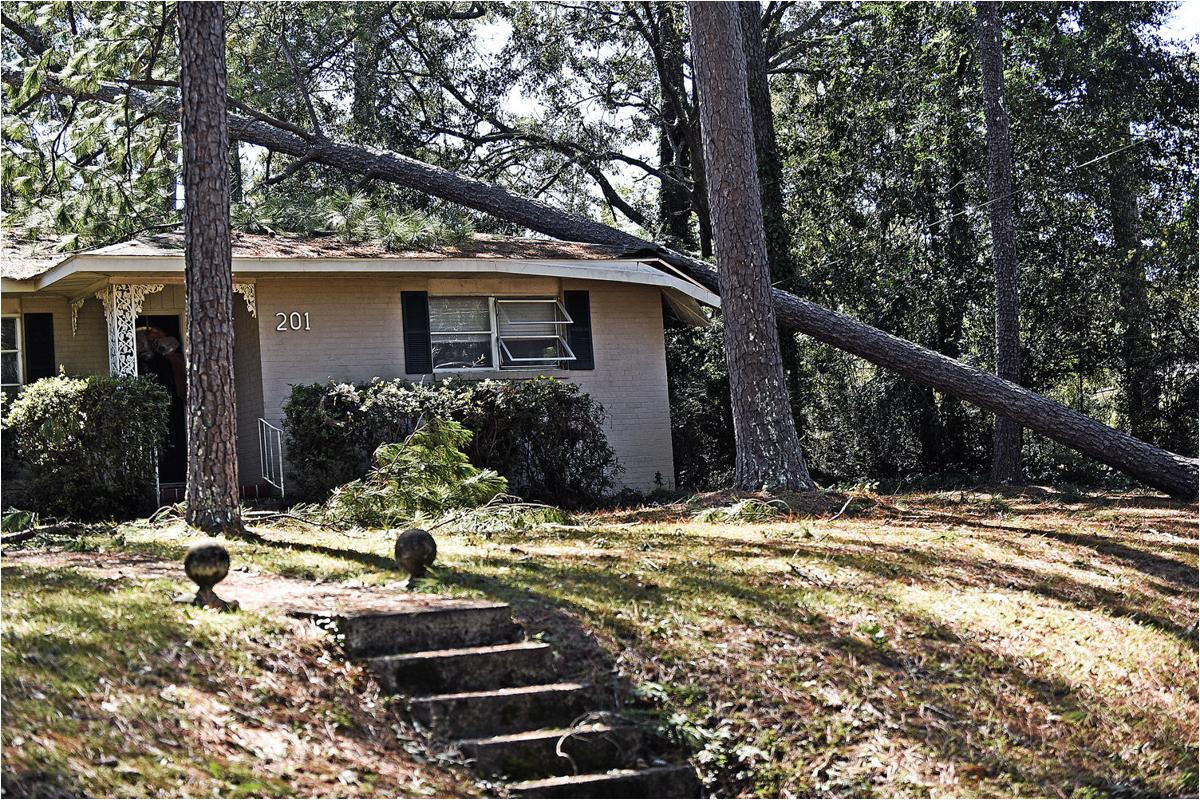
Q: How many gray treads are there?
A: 5